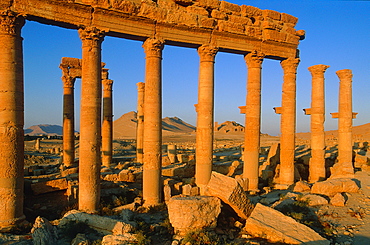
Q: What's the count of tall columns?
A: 11